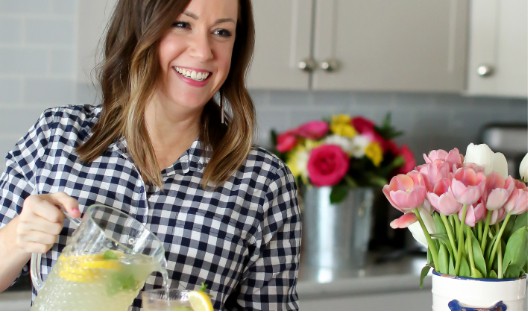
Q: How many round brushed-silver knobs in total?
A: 3